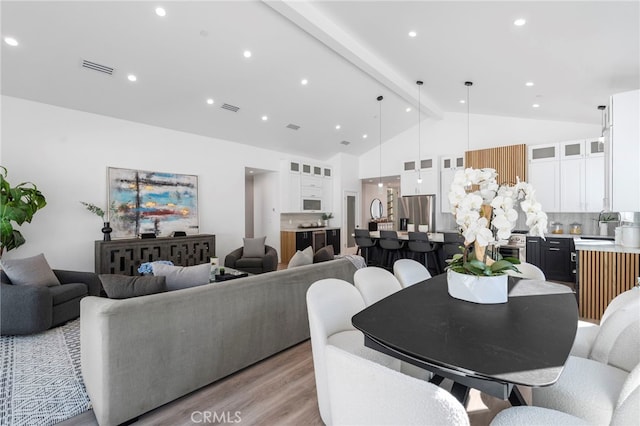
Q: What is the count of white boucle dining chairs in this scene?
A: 8